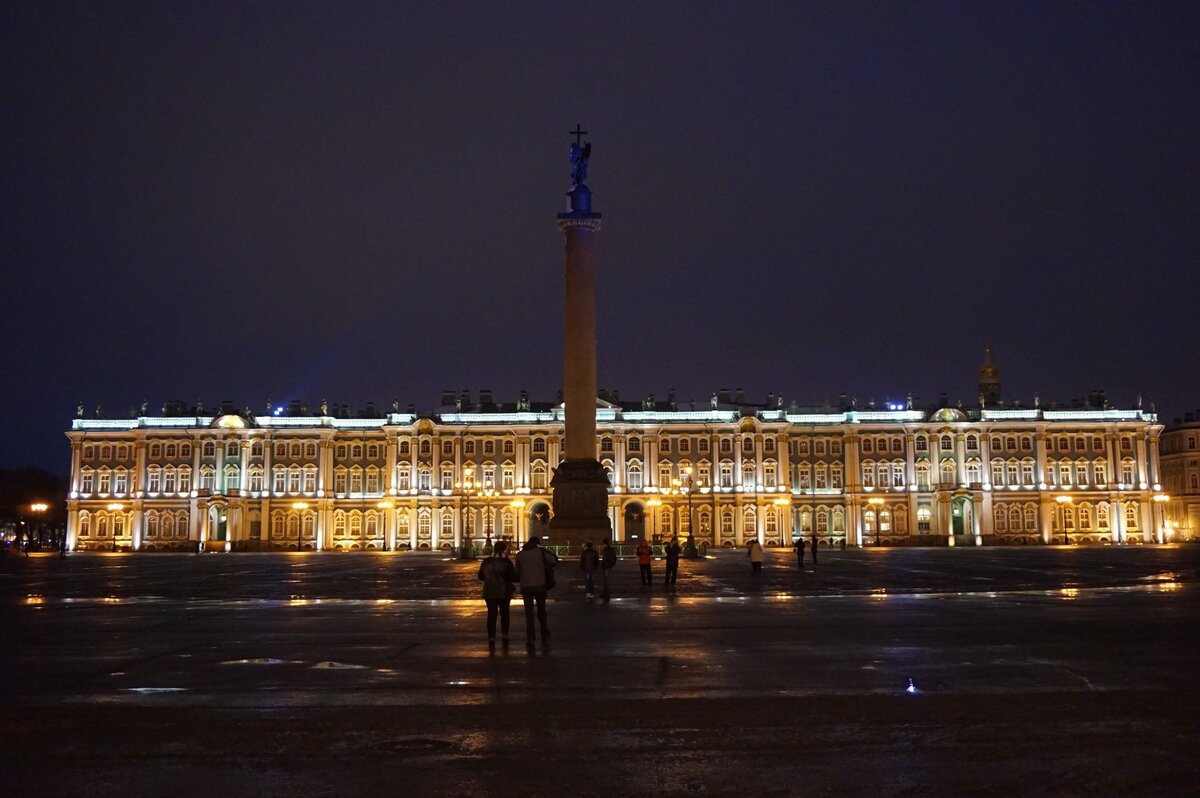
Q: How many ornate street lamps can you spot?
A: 14